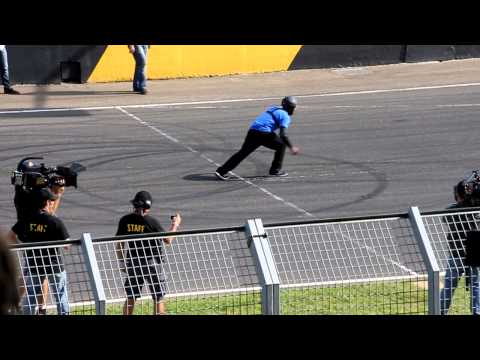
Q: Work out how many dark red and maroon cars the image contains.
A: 0